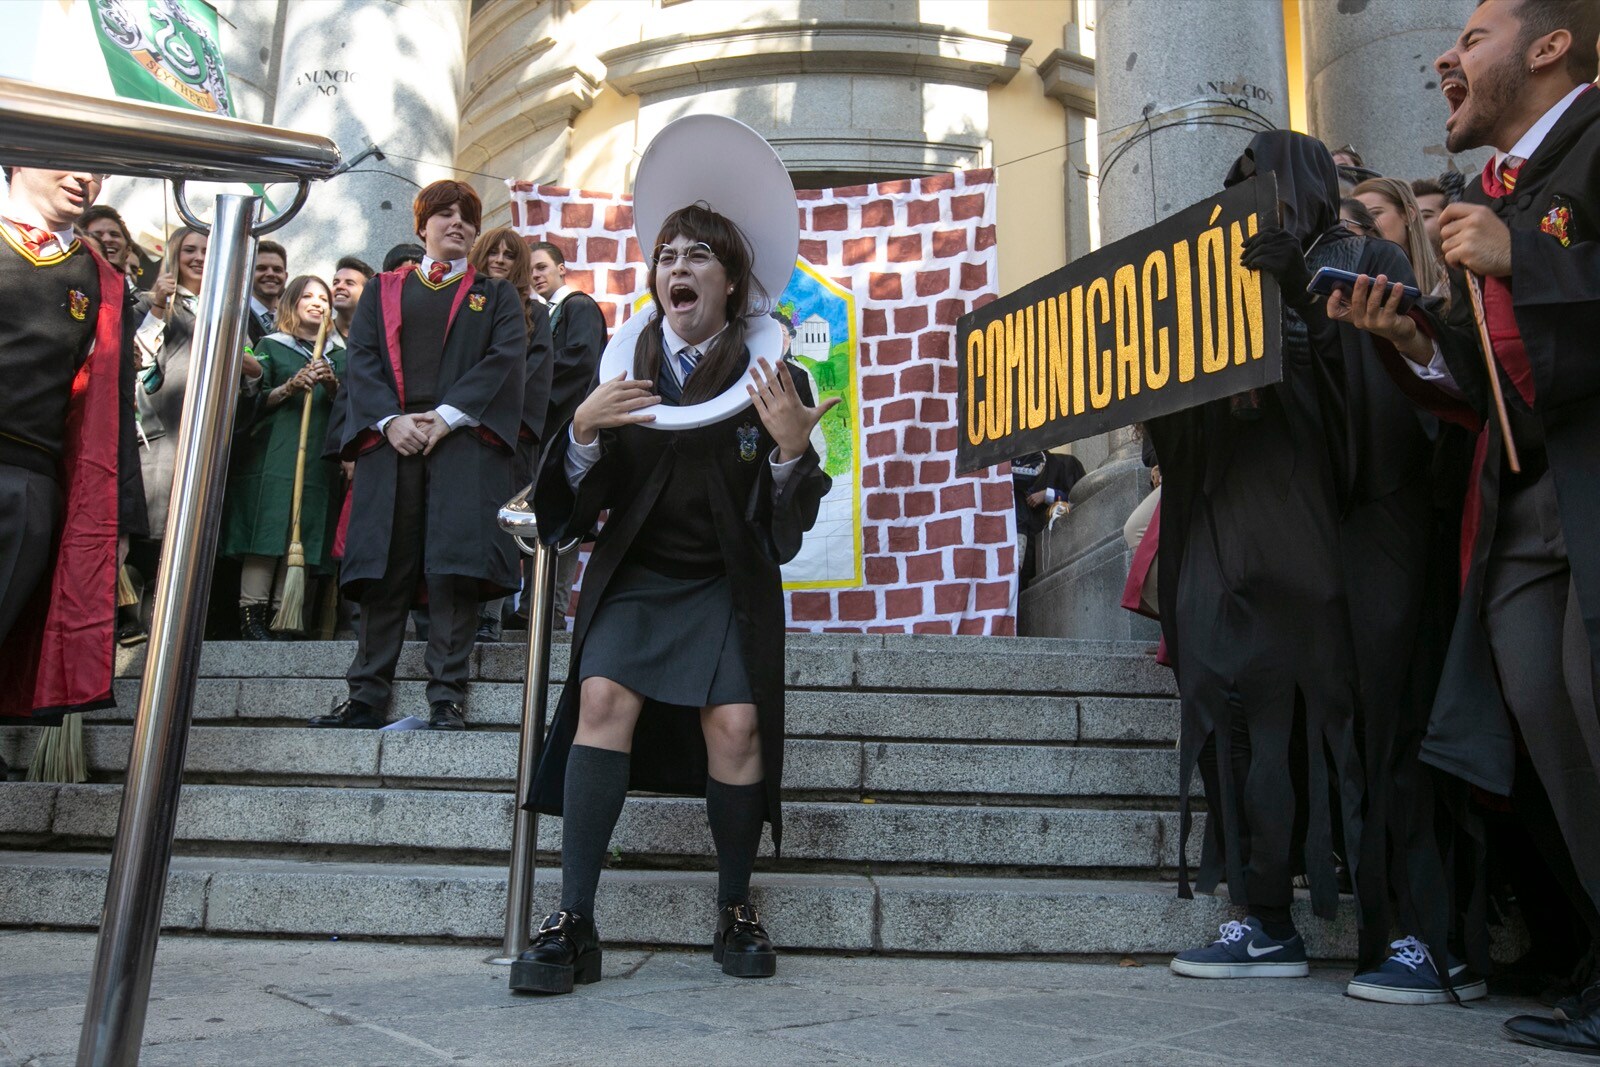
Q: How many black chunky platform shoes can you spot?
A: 2